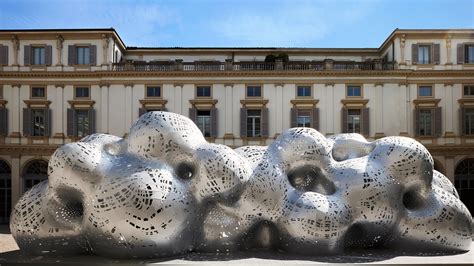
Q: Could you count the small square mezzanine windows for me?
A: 9